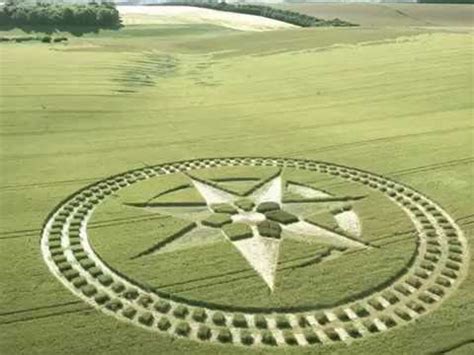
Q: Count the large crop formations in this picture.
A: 1